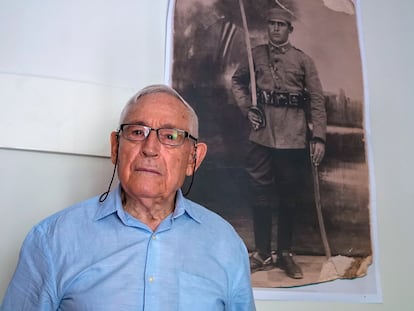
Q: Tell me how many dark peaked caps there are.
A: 1